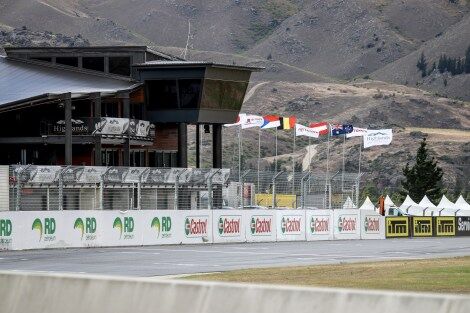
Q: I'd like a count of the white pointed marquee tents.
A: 7